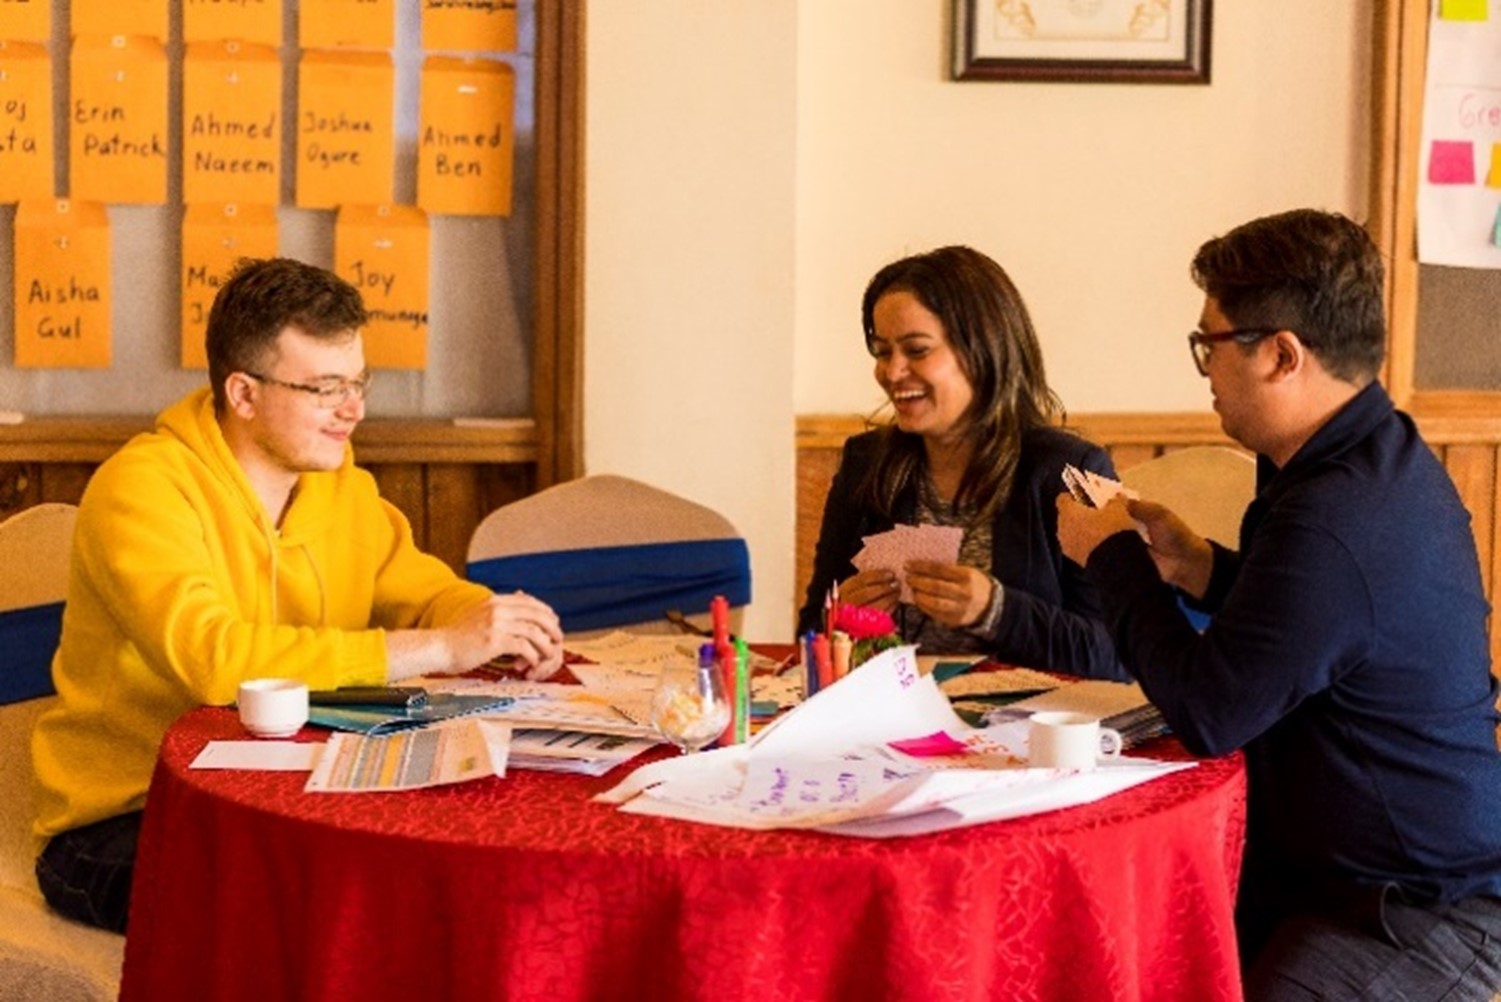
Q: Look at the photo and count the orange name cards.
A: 13